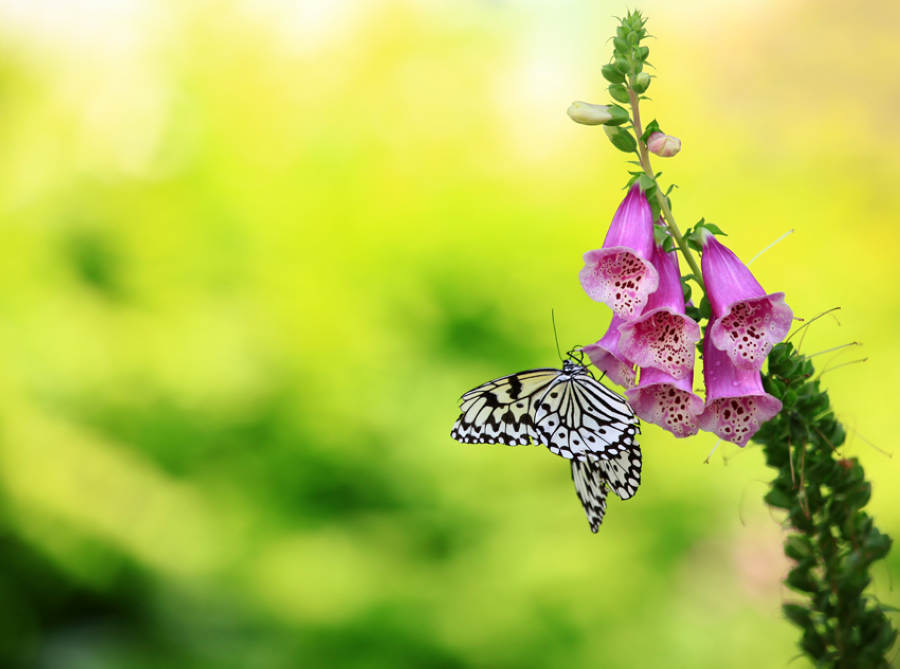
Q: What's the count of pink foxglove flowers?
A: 6